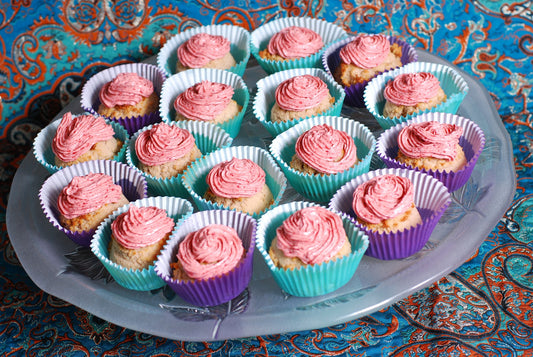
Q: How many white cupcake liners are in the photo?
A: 0